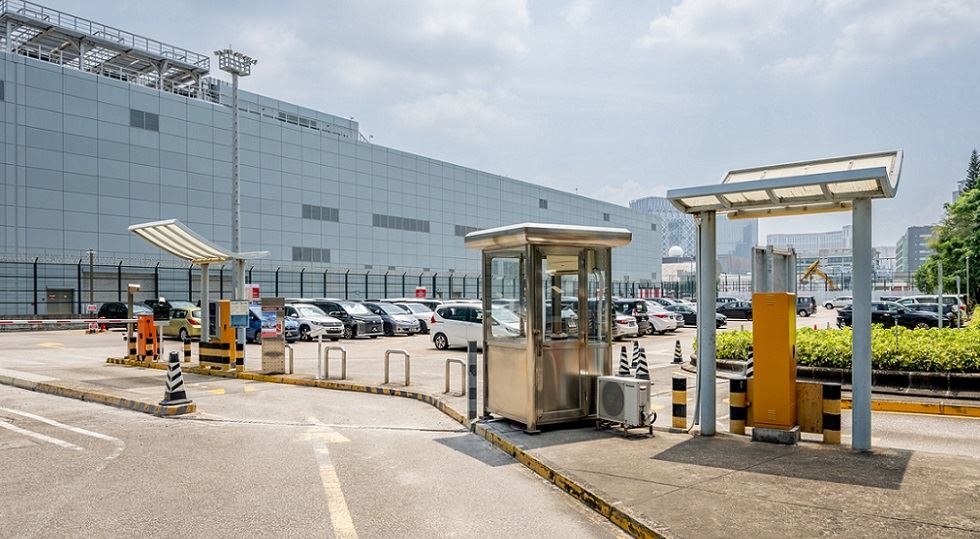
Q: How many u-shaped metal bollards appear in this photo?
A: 4